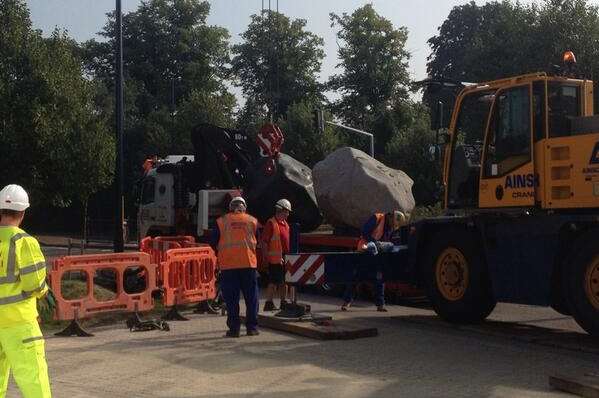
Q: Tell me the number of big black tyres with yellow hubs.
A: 2